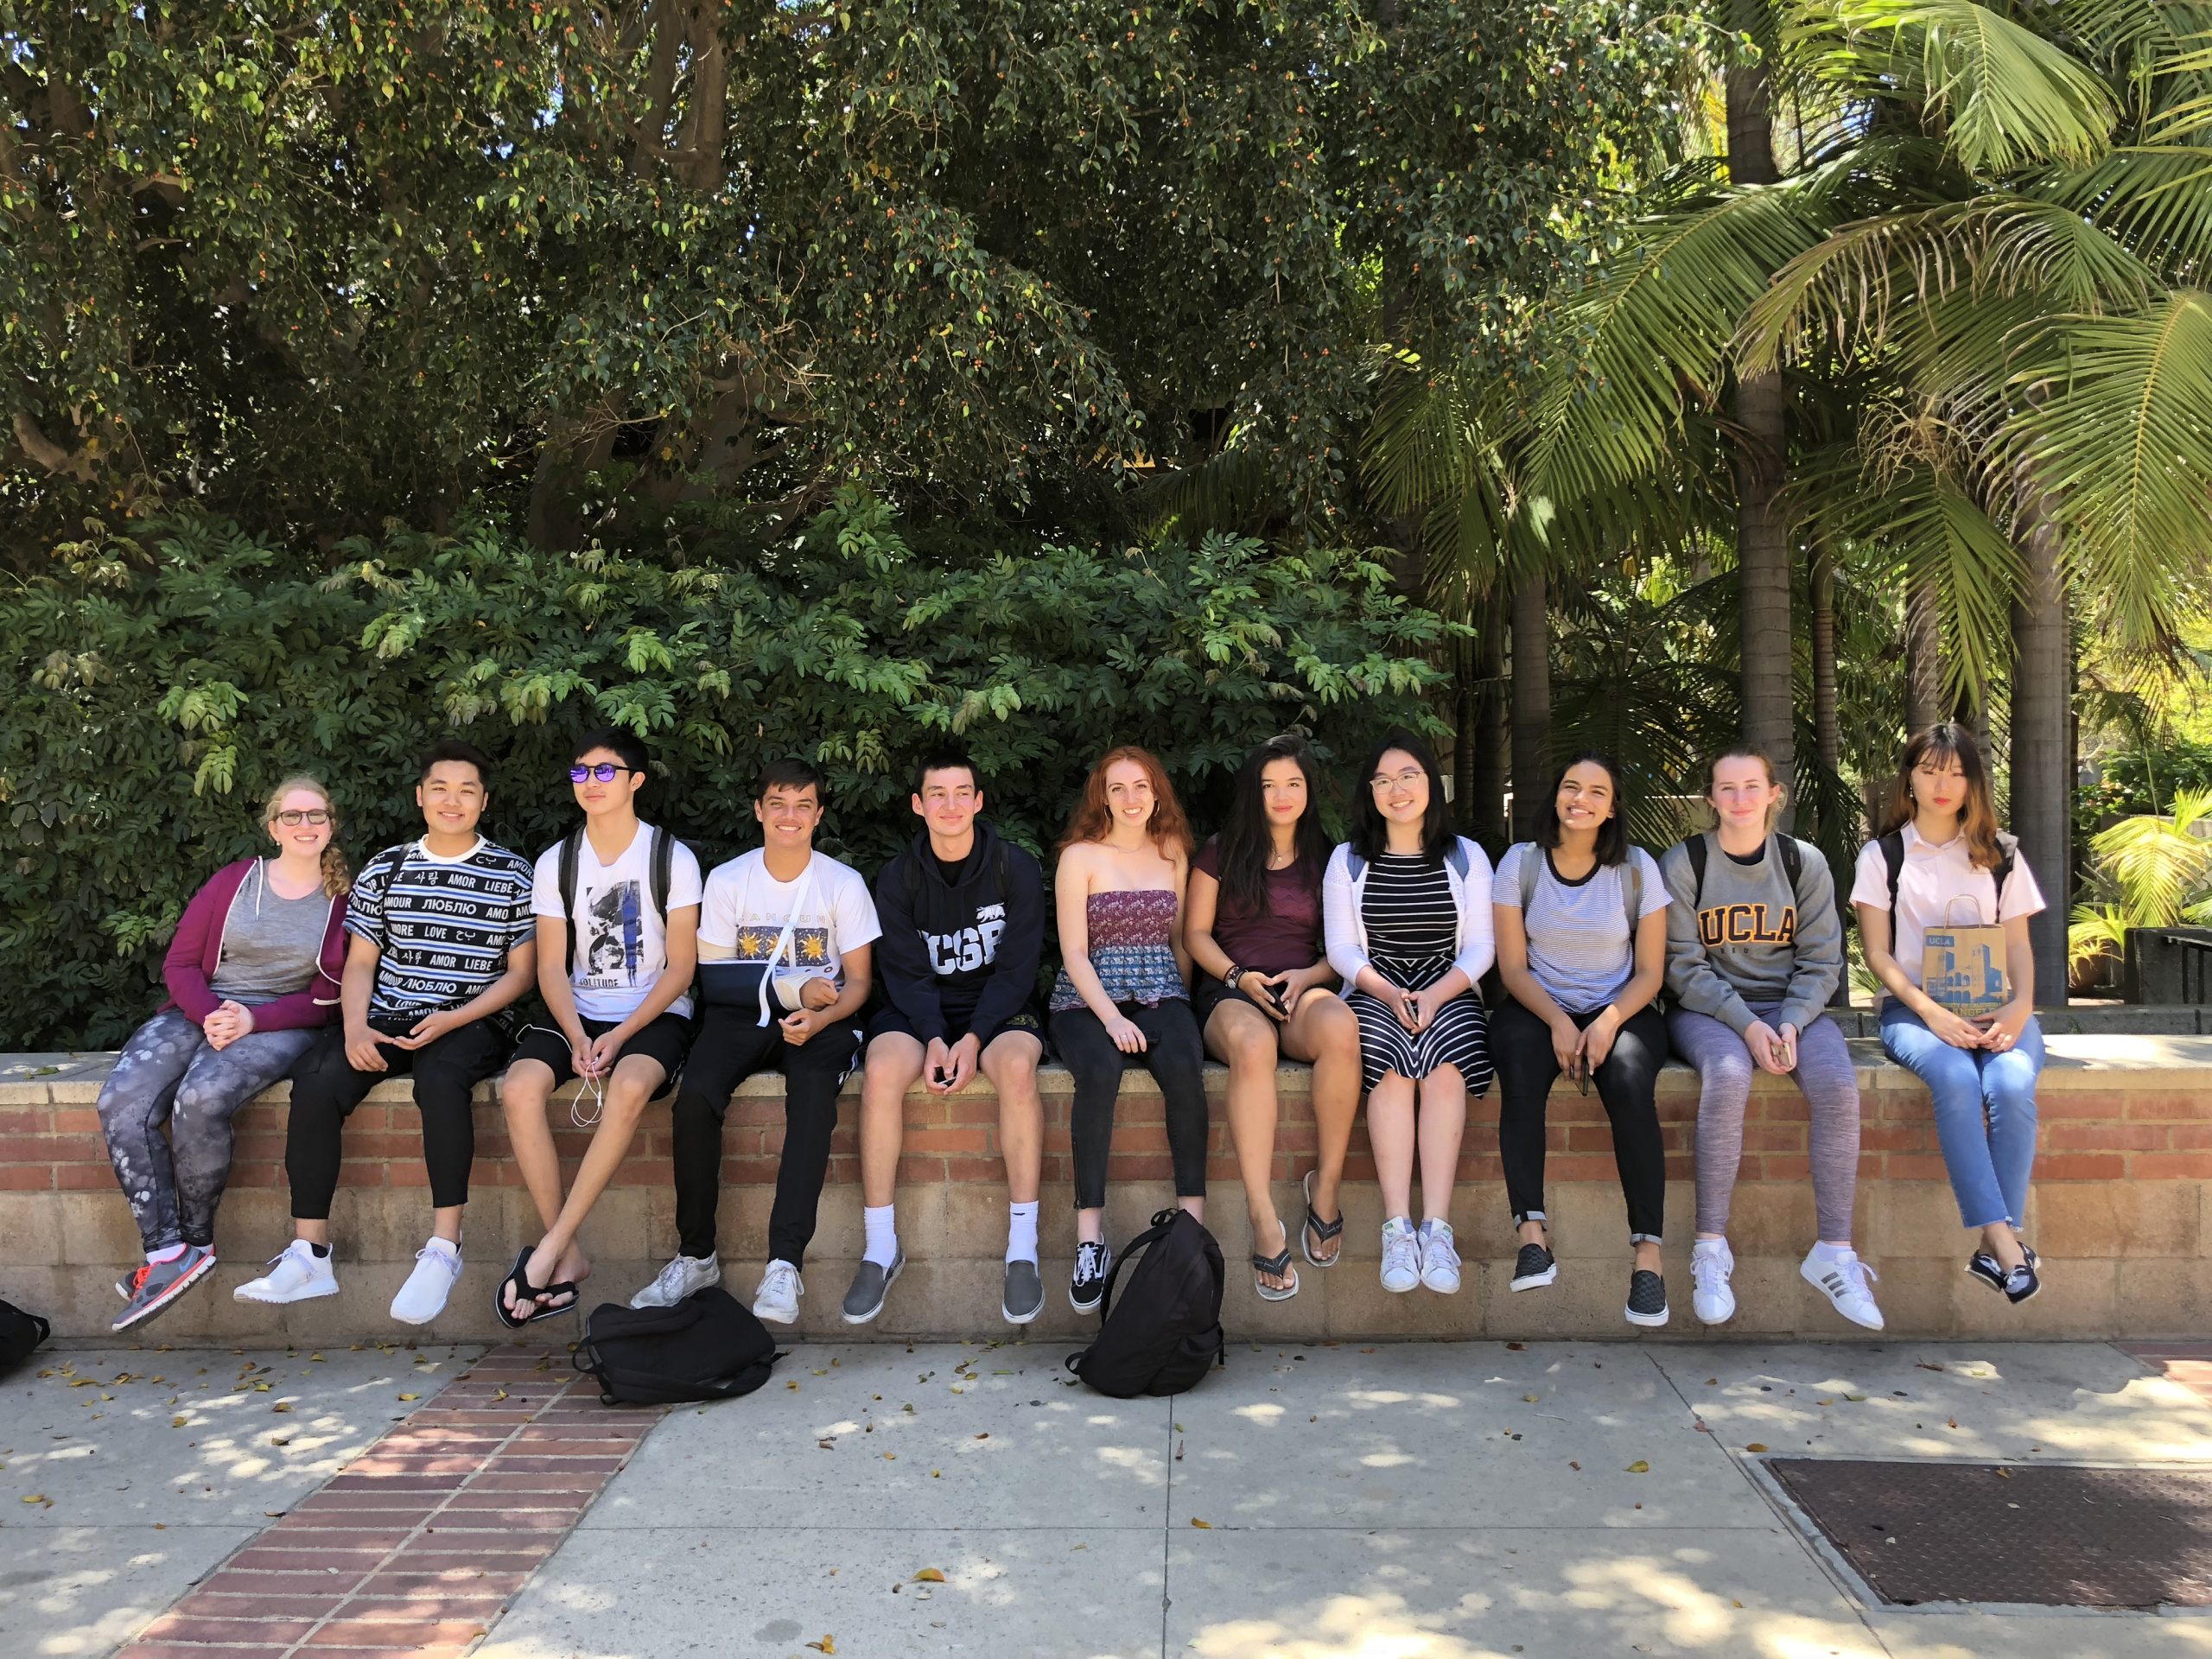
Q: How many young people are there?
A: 11